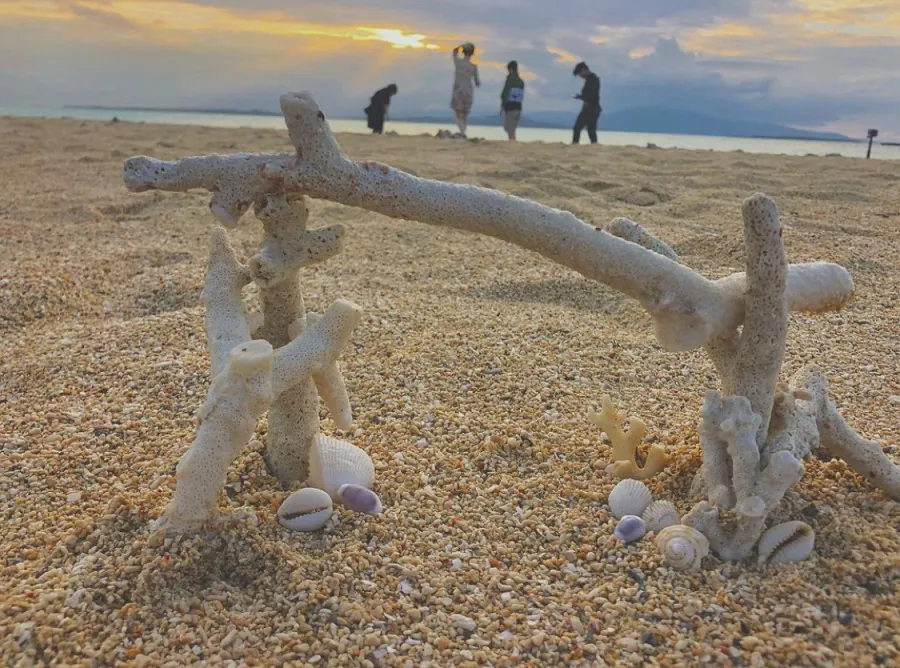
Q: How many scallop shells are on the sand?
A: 3